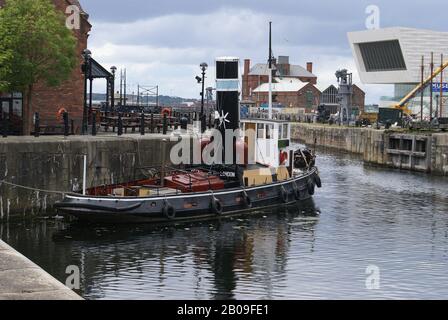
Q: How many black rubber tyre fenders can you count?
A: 7